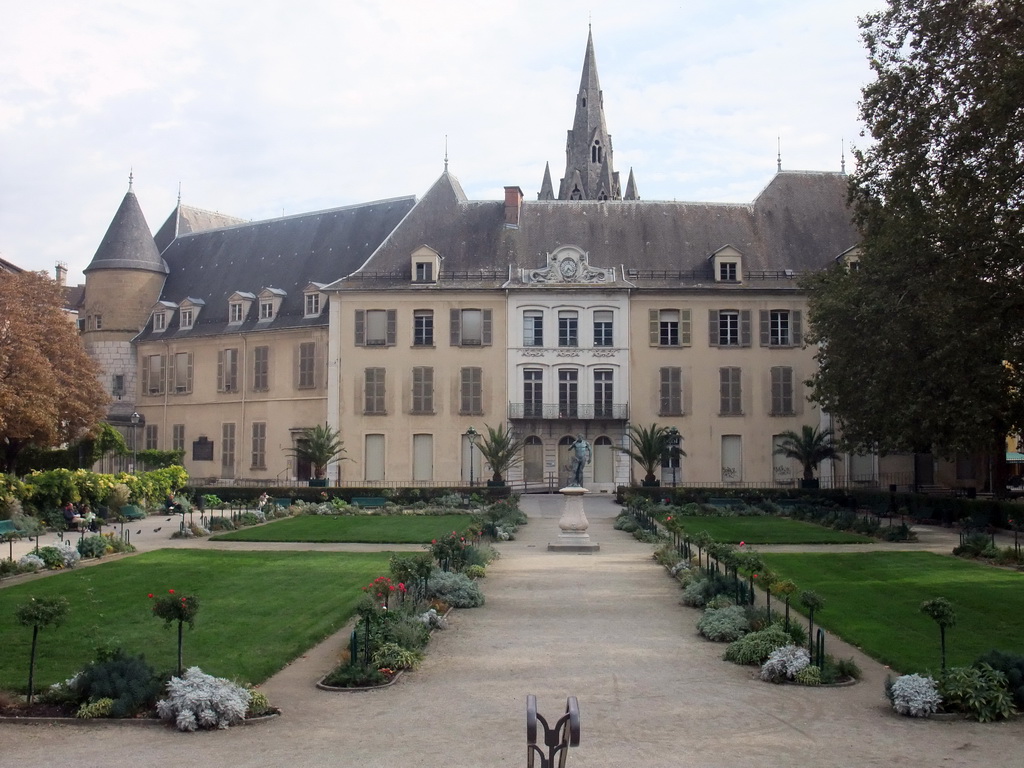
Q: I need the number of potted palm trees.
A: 4